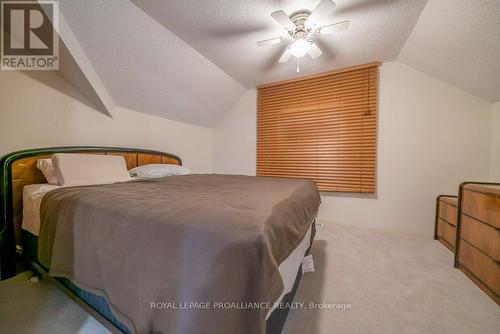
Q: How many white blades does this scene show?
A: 6